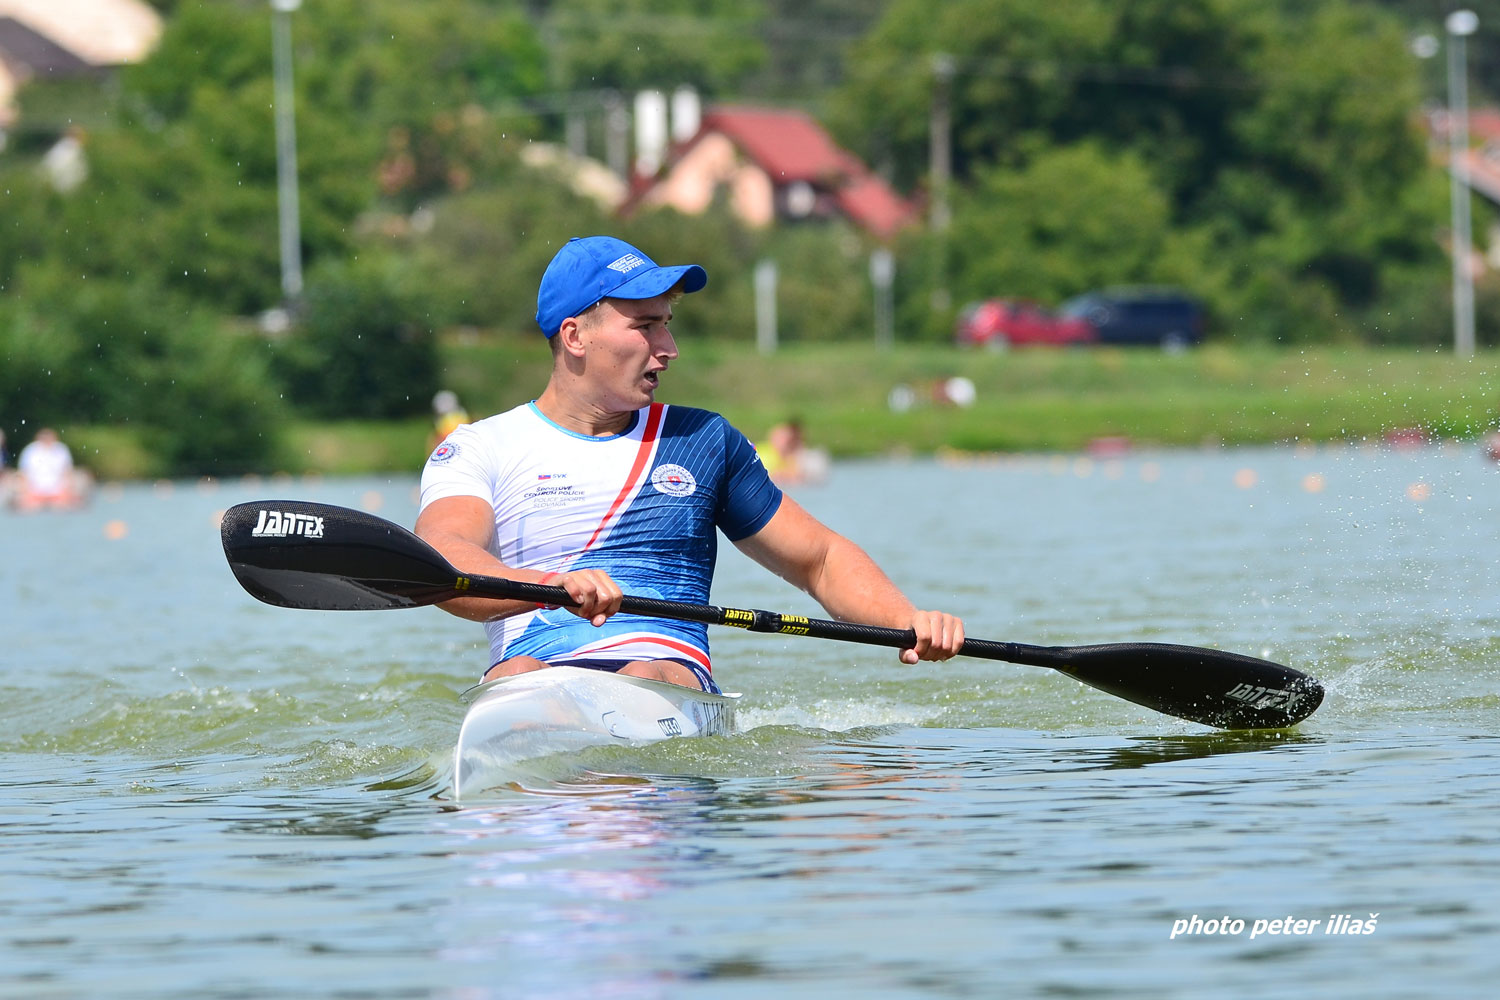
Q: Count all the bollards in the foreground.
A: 0